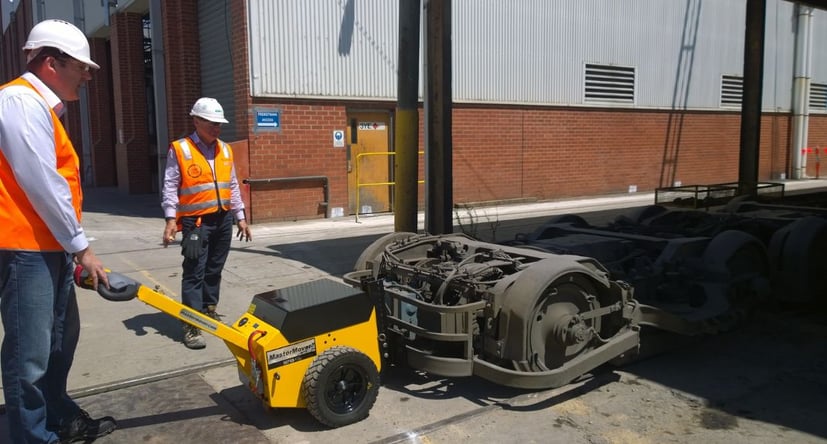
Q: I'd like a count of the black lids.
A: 1